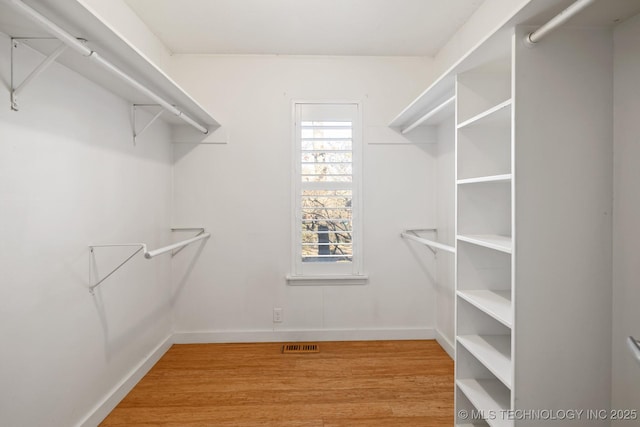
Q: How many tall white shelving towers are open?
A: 1